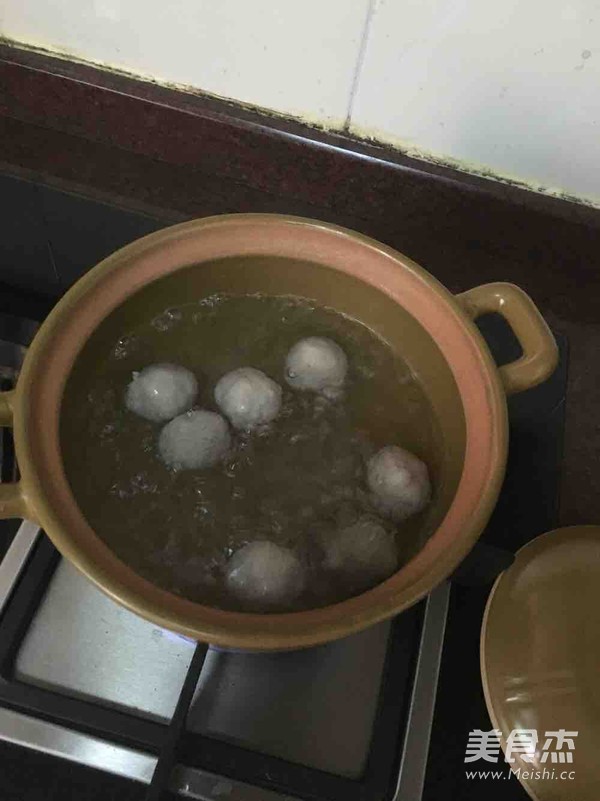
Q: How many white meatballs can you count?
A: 7